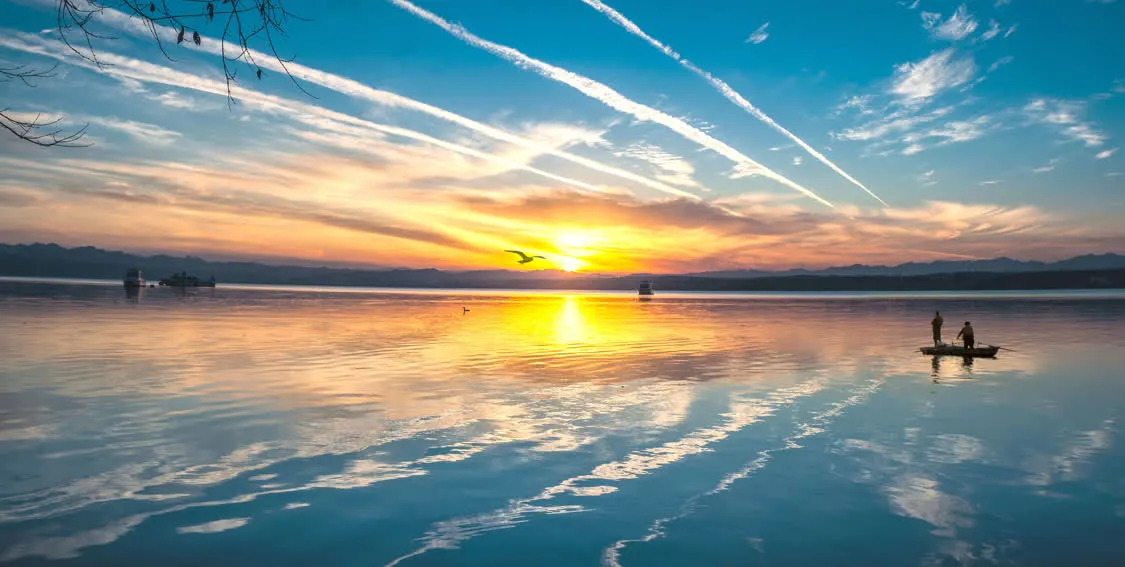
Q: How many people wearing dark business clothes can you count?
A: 0